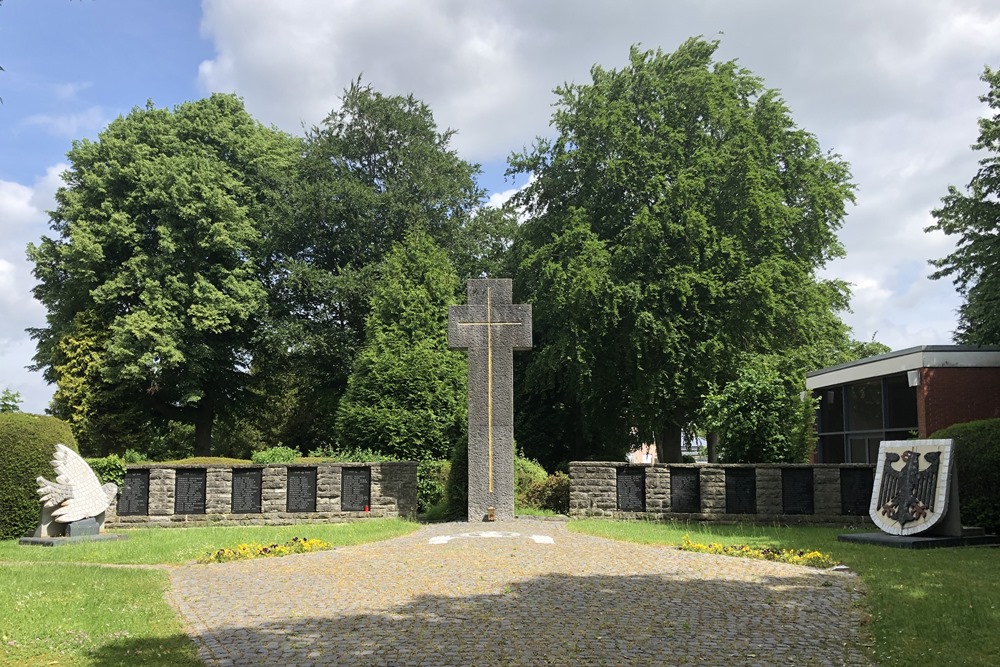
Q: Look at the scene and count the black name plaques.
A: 10